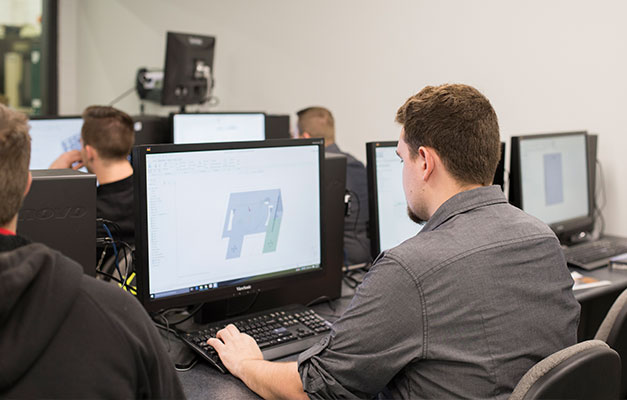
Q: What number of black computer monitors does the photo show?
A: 6